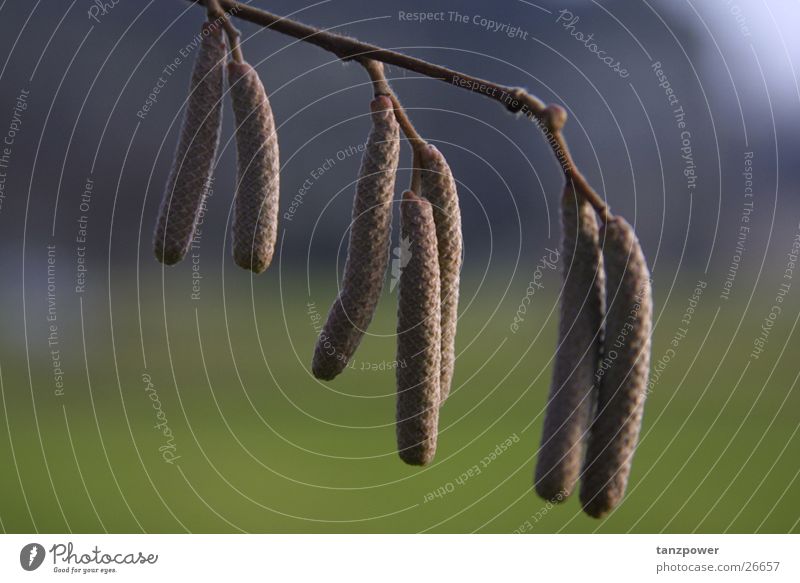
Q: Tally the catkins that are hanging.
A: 7